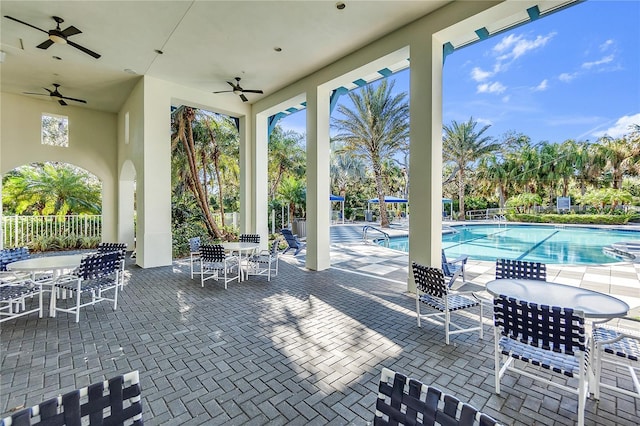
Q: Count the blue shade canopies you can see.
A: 3